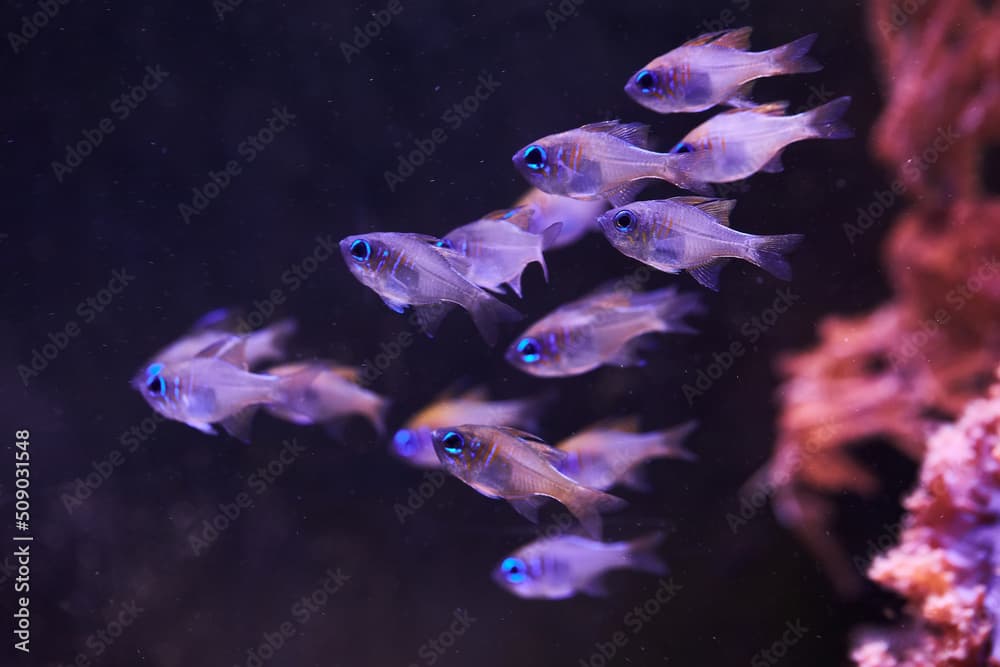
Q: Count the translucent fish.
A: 15